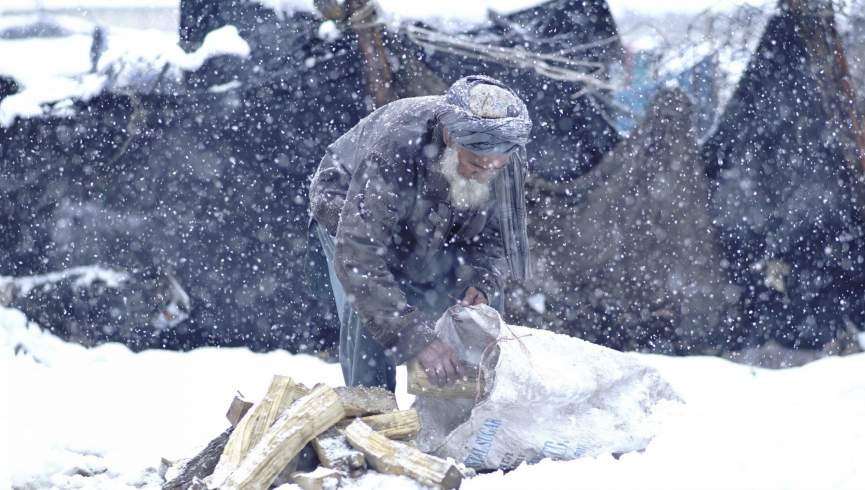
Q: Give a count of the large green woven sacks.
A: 0